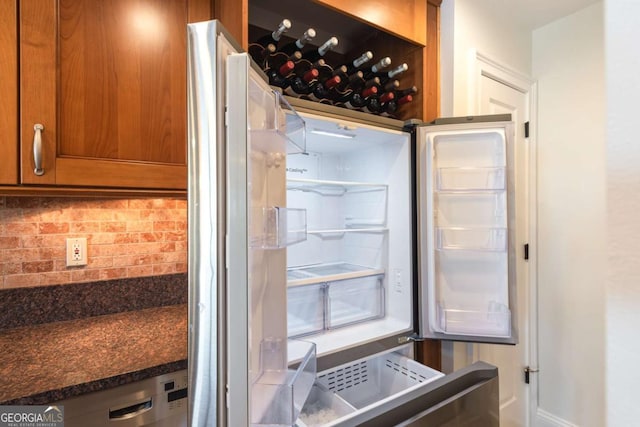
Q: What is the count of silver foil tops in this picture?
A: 6